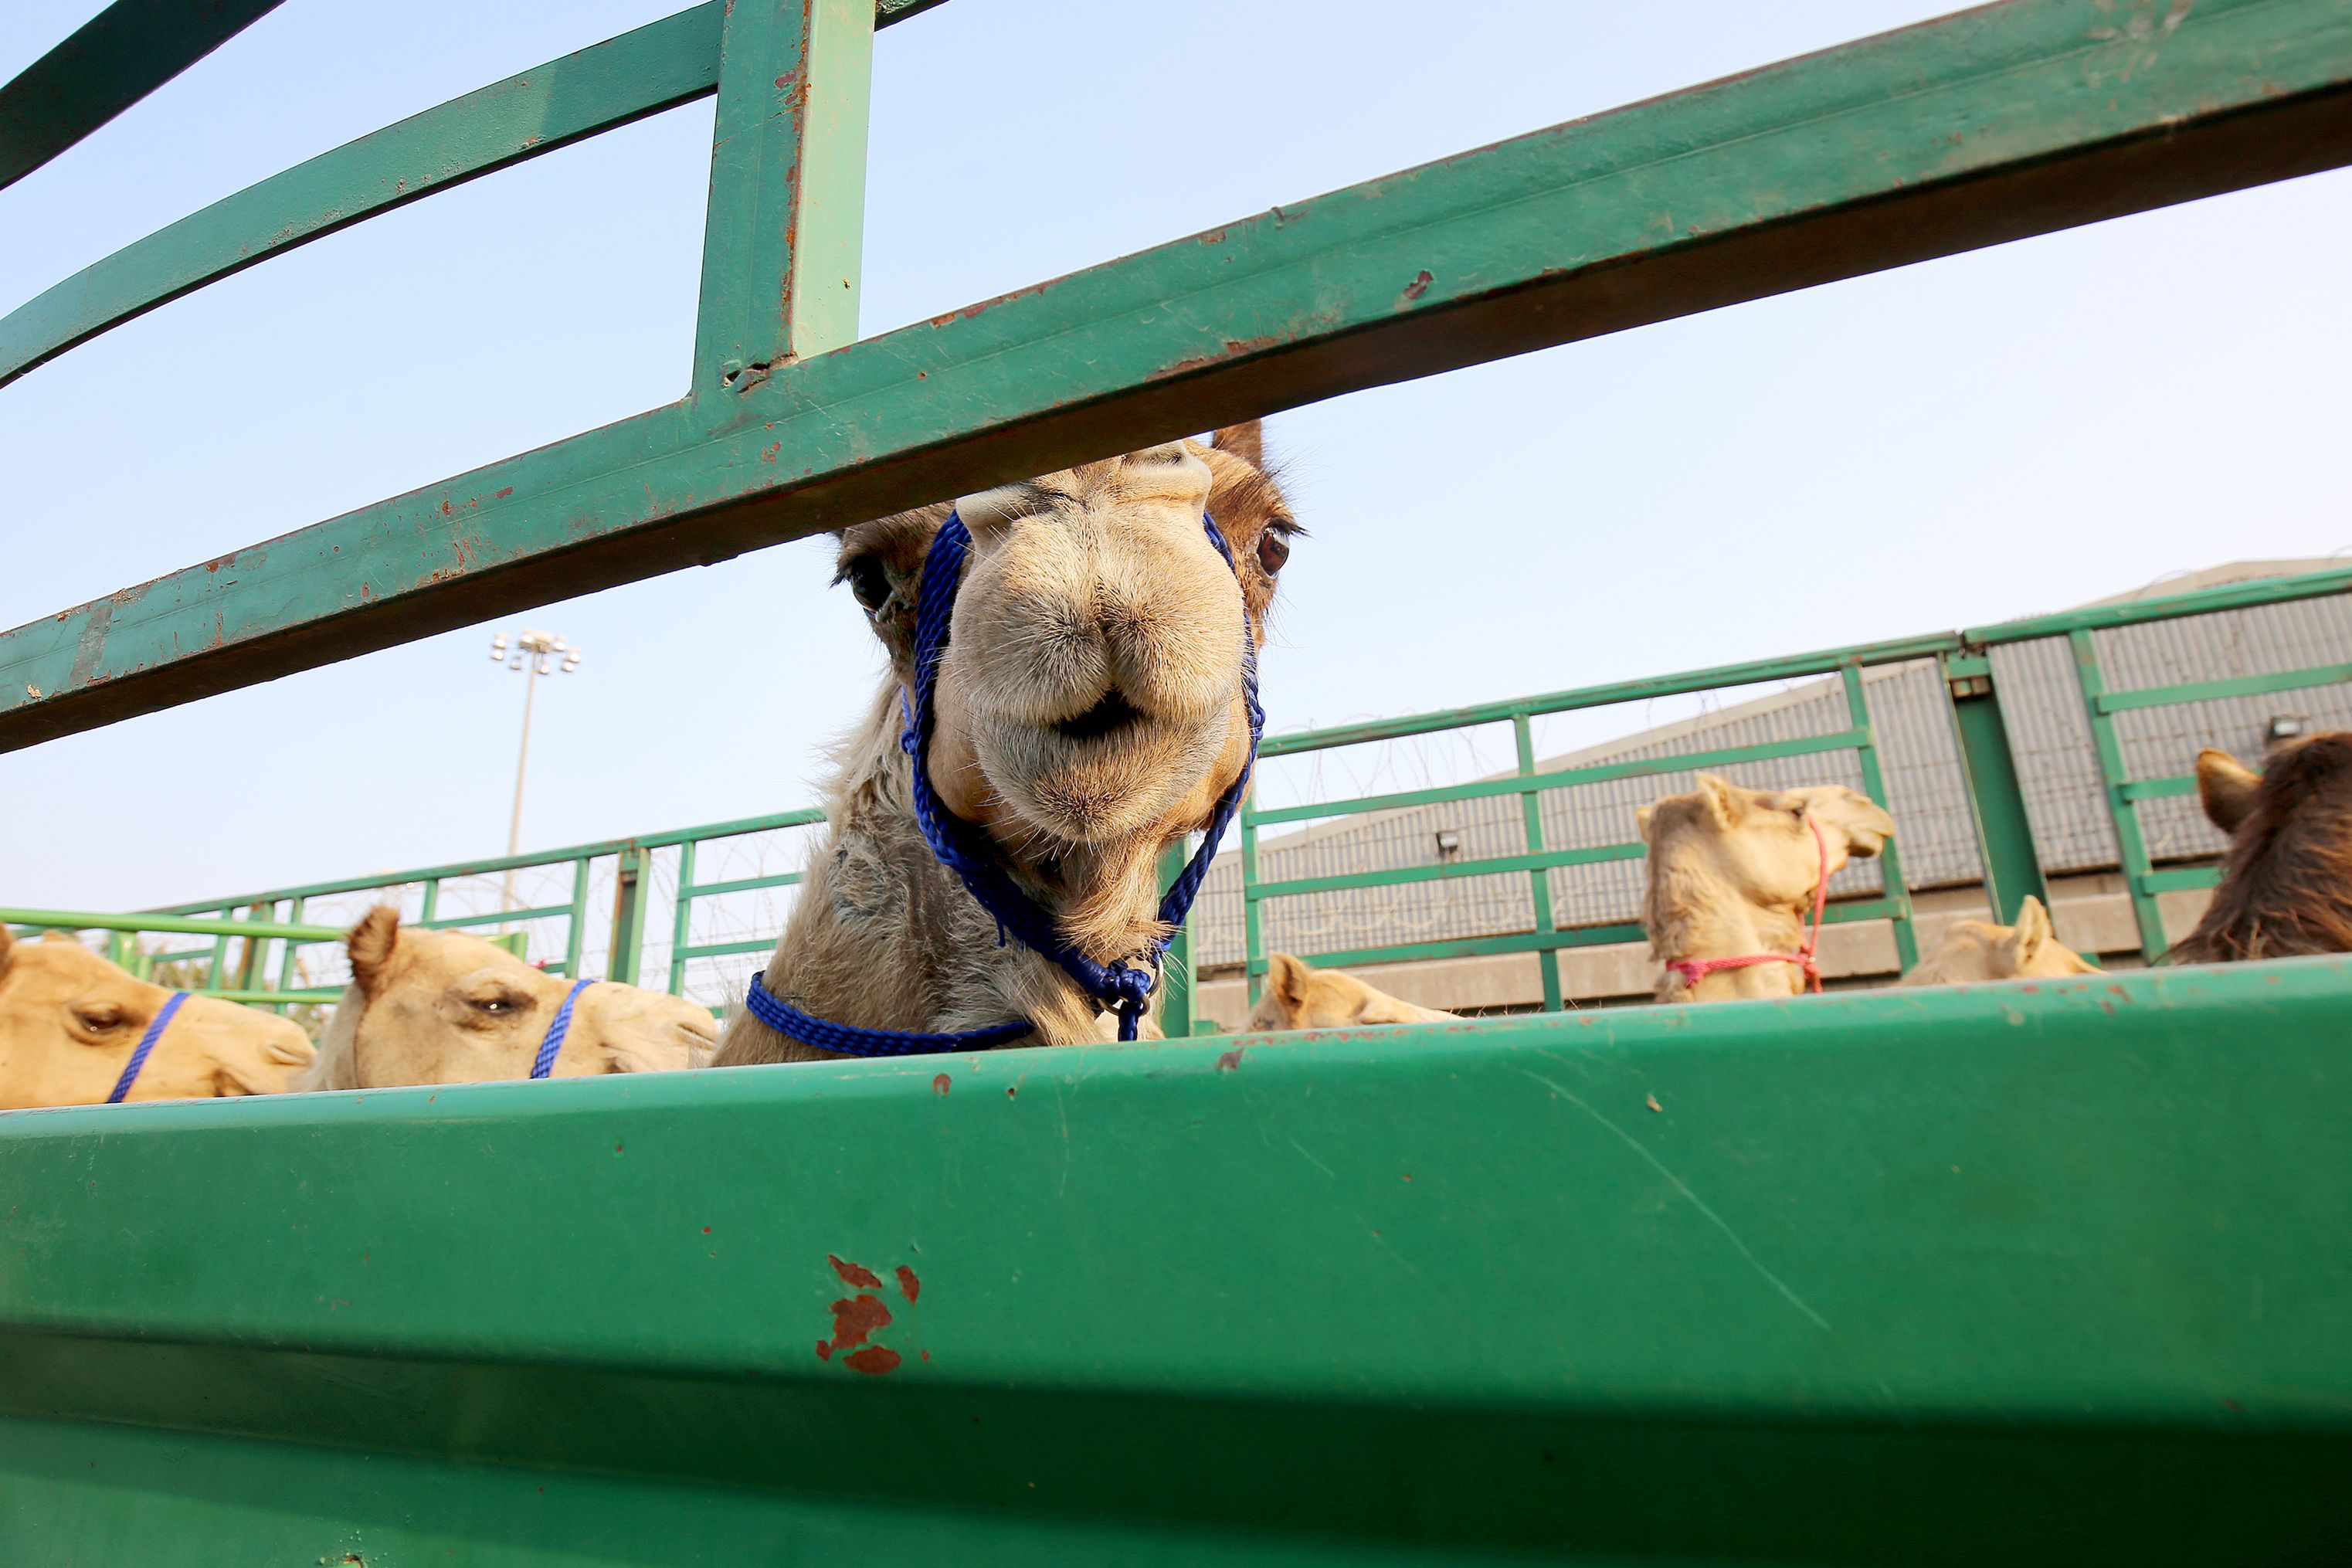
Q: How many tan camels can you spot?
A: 6